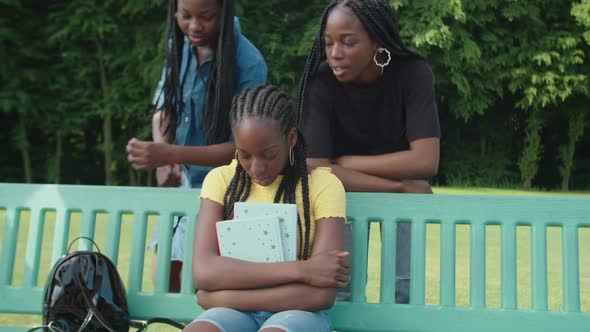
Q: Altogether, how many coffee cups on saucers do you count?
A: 0